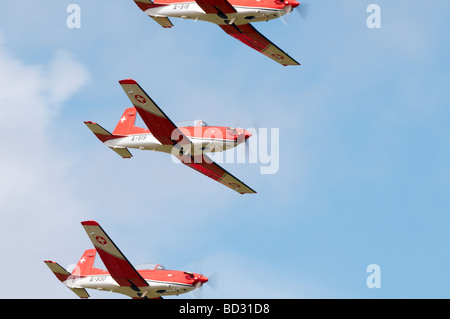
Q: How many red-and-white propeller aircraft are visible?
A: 3